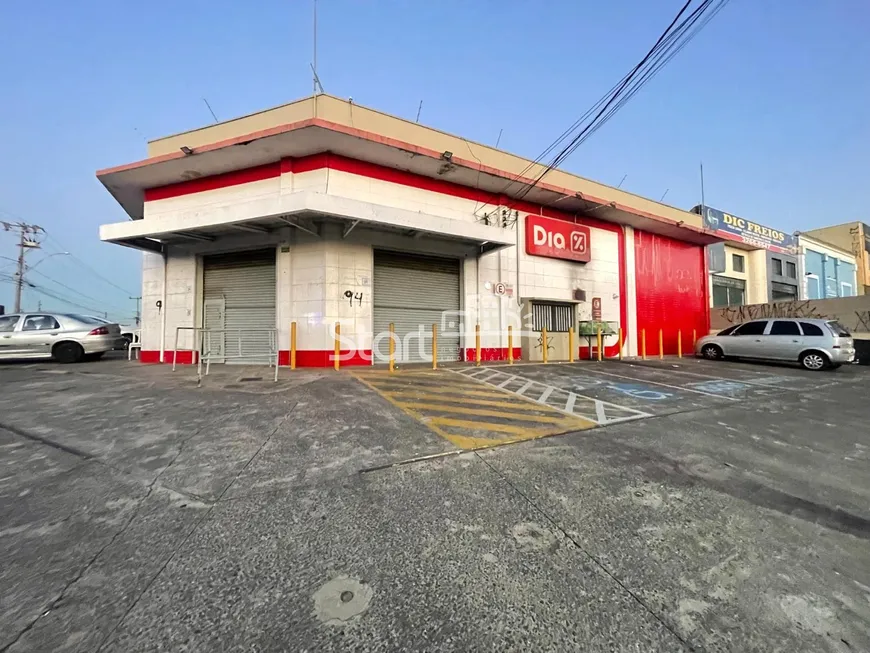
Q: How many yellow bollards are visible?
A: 14